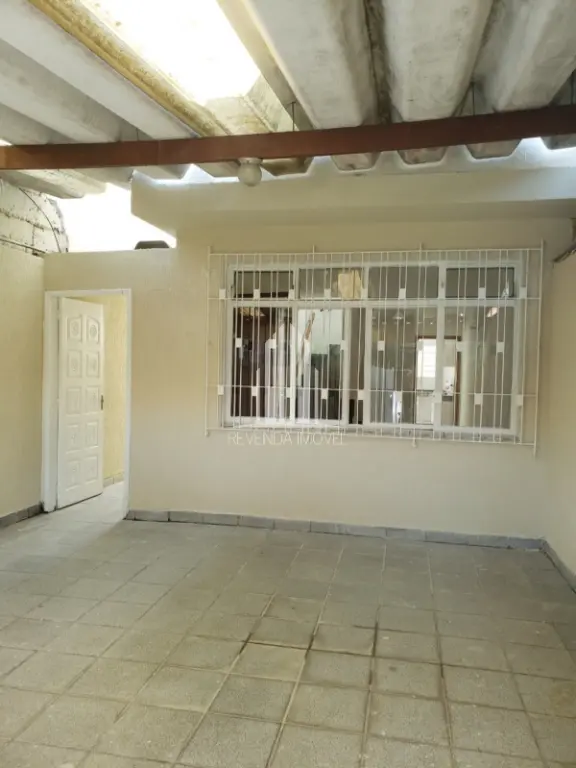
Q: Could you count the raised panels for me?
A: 10